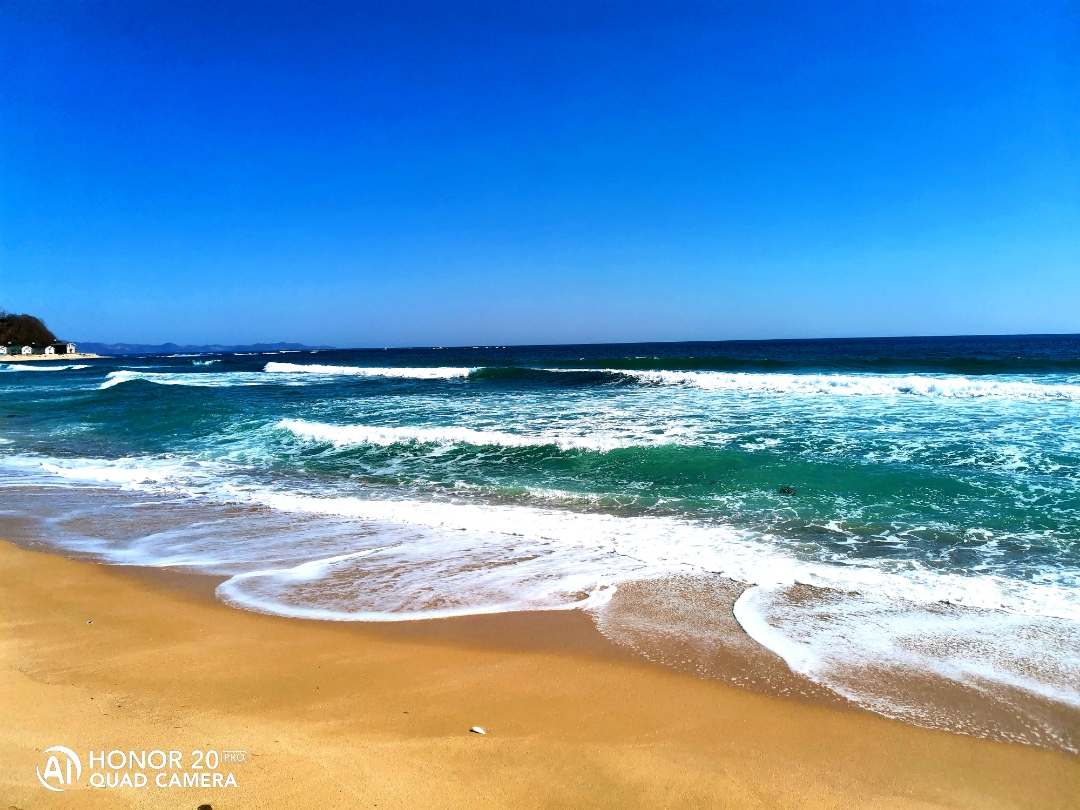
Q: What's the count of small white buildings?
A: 4